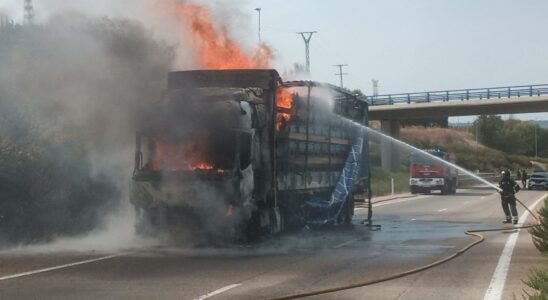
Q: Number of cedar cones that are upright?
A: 0